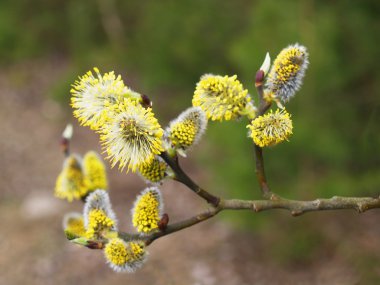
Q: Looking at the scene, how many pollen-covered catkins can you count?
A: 13